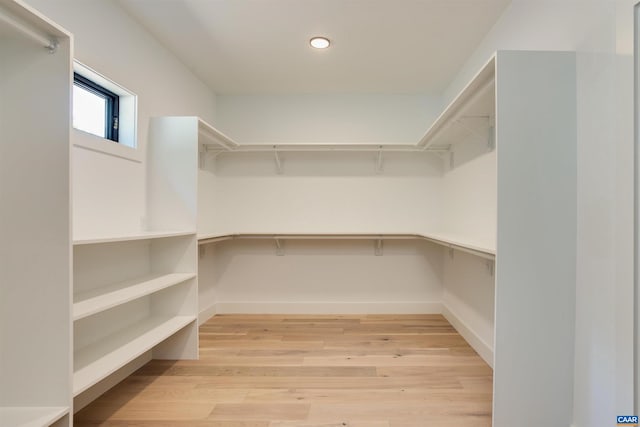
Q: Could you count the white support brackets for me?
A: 10